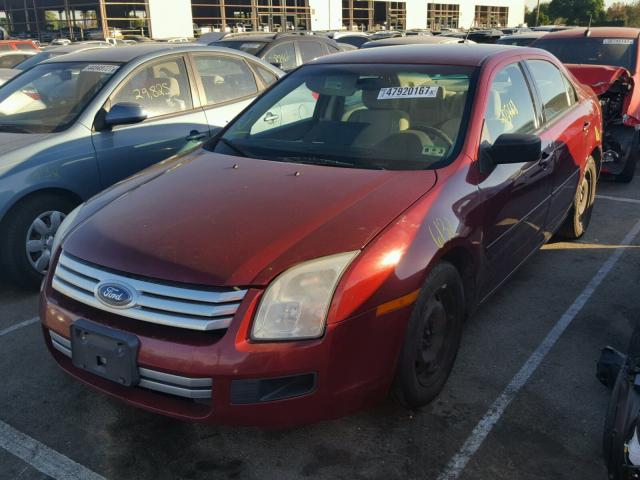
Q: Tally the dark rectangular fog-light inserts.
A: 1